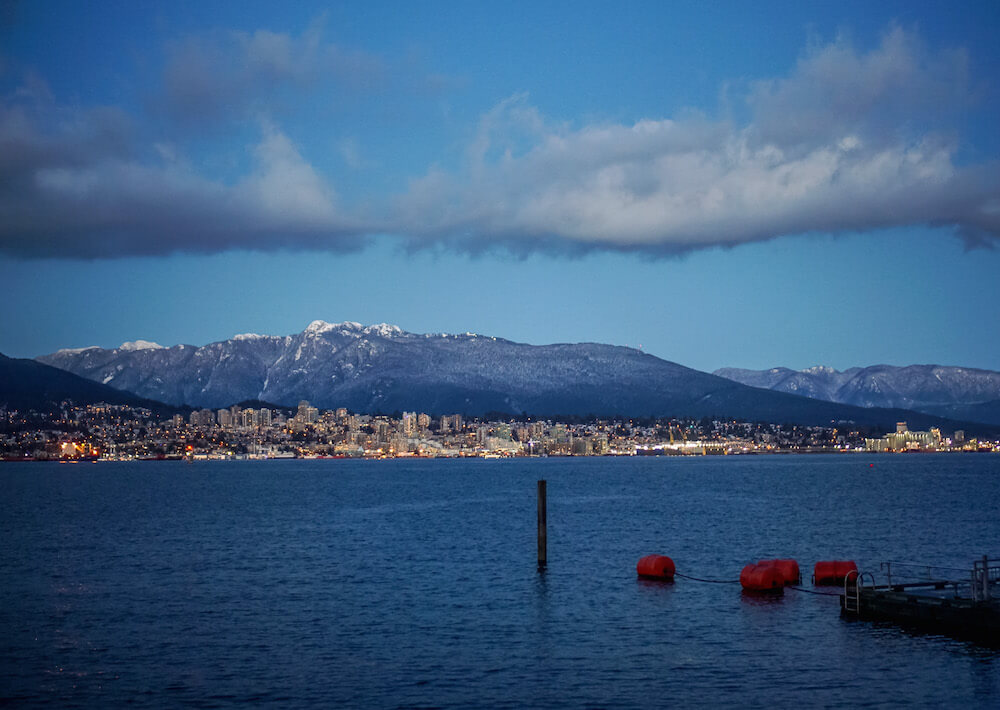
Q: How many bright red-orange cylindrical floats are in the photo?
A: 4